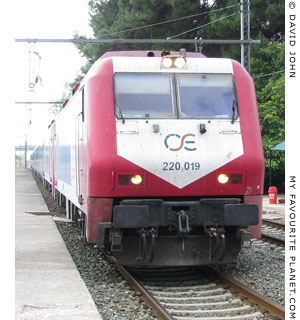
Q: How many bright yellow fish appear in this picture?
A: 0